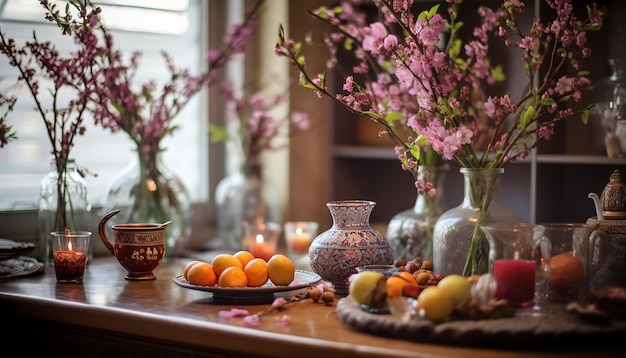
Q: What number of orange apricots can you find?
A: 7